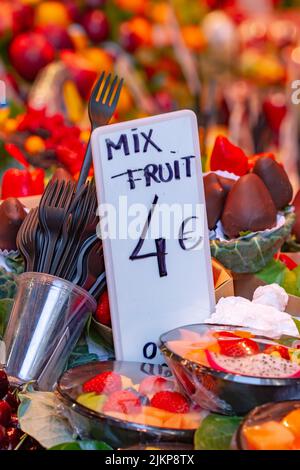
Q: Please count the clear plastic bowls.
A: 3